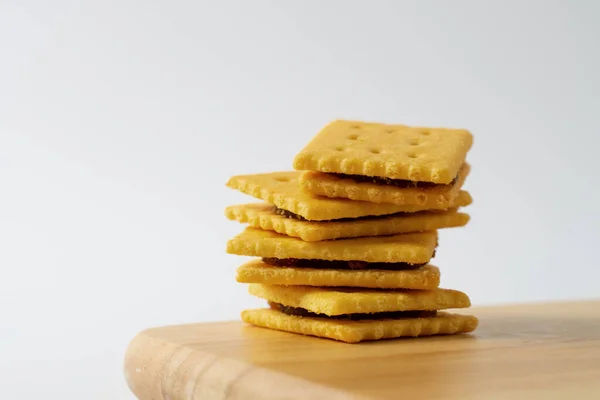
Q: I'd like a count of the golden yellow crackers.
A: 8